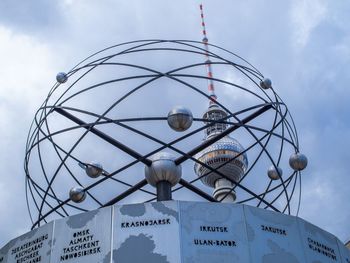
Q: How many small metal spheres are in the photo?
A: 7